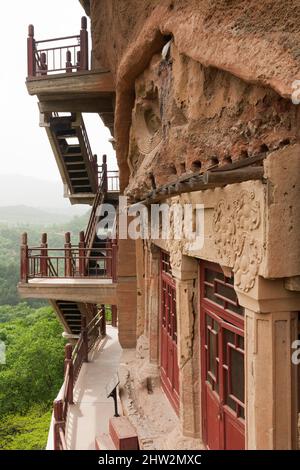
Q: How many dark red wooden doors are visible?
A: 2